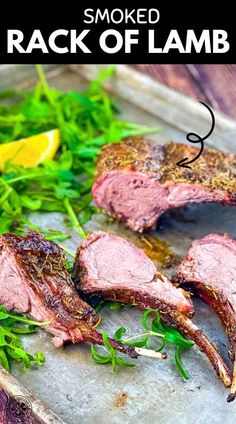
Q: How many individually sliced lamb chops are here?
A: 3